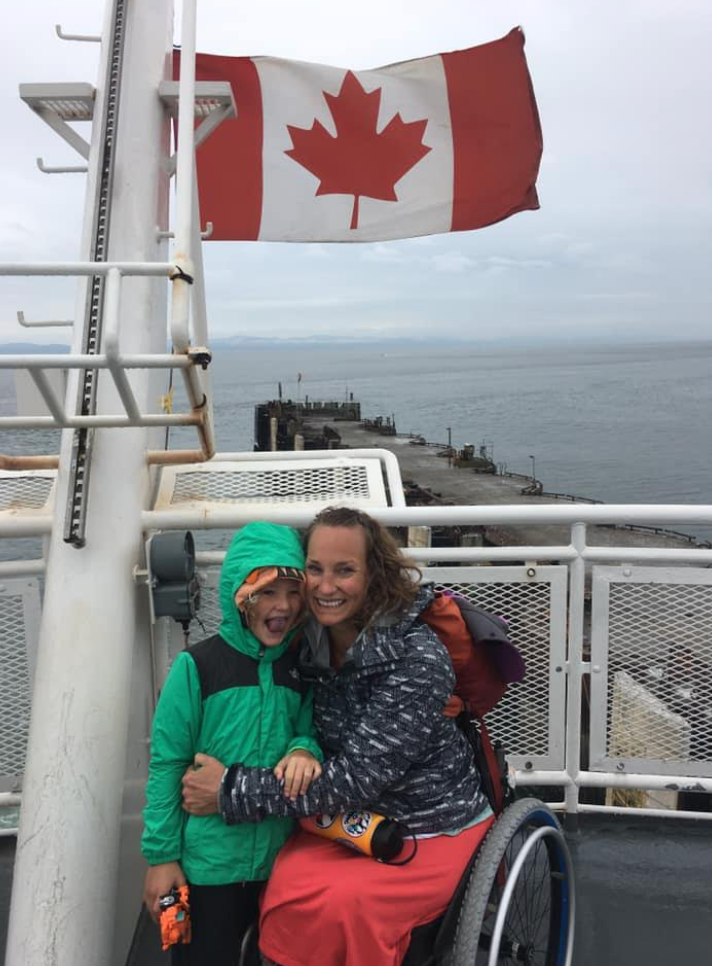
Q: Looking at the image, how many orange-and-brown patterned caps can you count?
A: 1